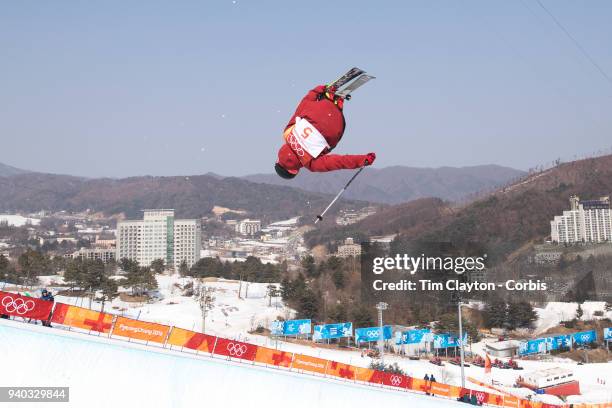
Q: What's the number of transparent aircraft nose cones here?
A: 0